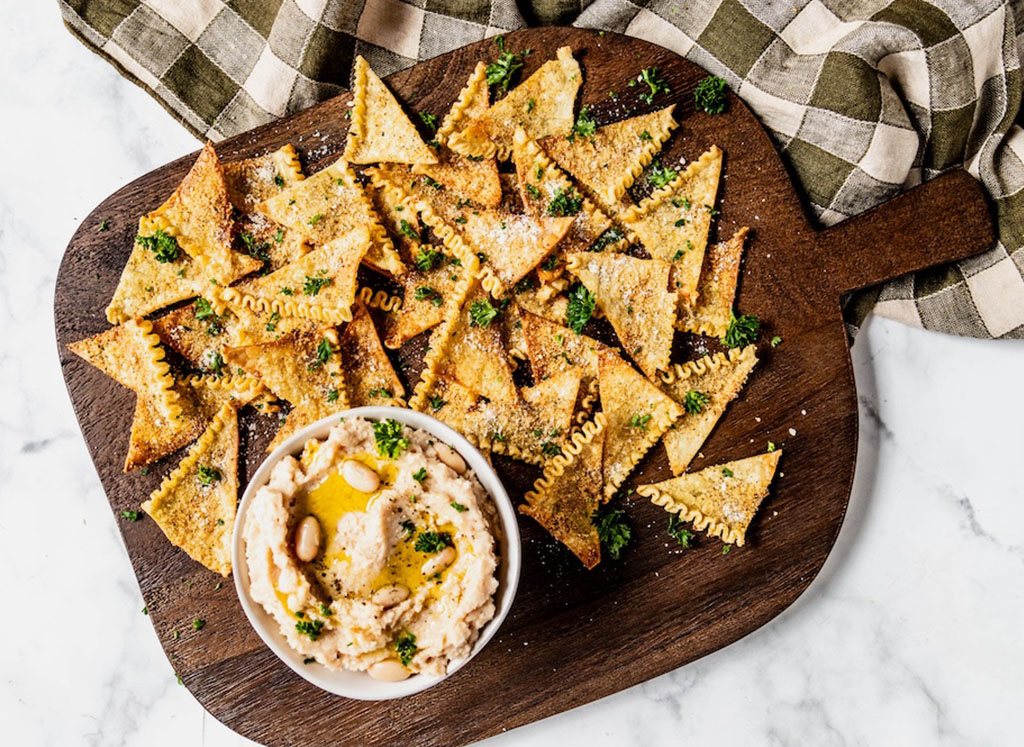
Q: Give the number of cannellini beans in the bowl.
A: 6